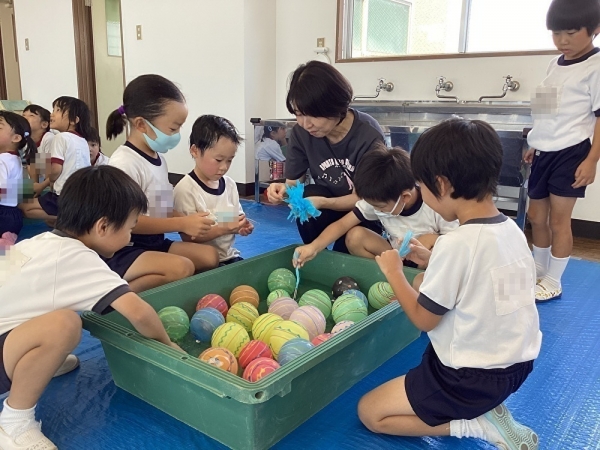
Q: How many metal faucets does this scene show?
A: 3